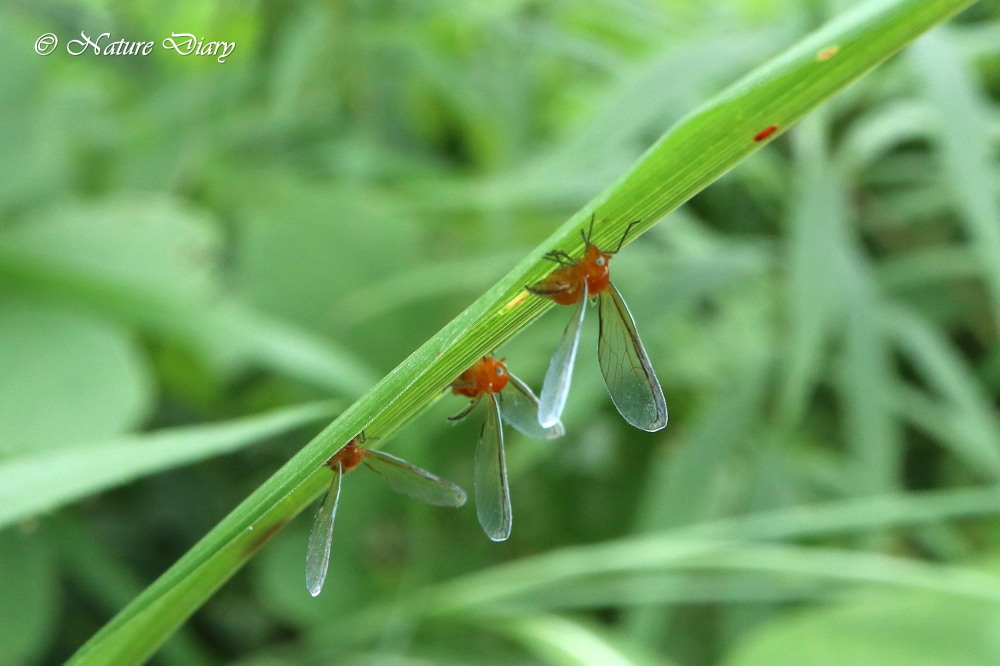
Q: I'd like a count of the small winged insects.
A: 3